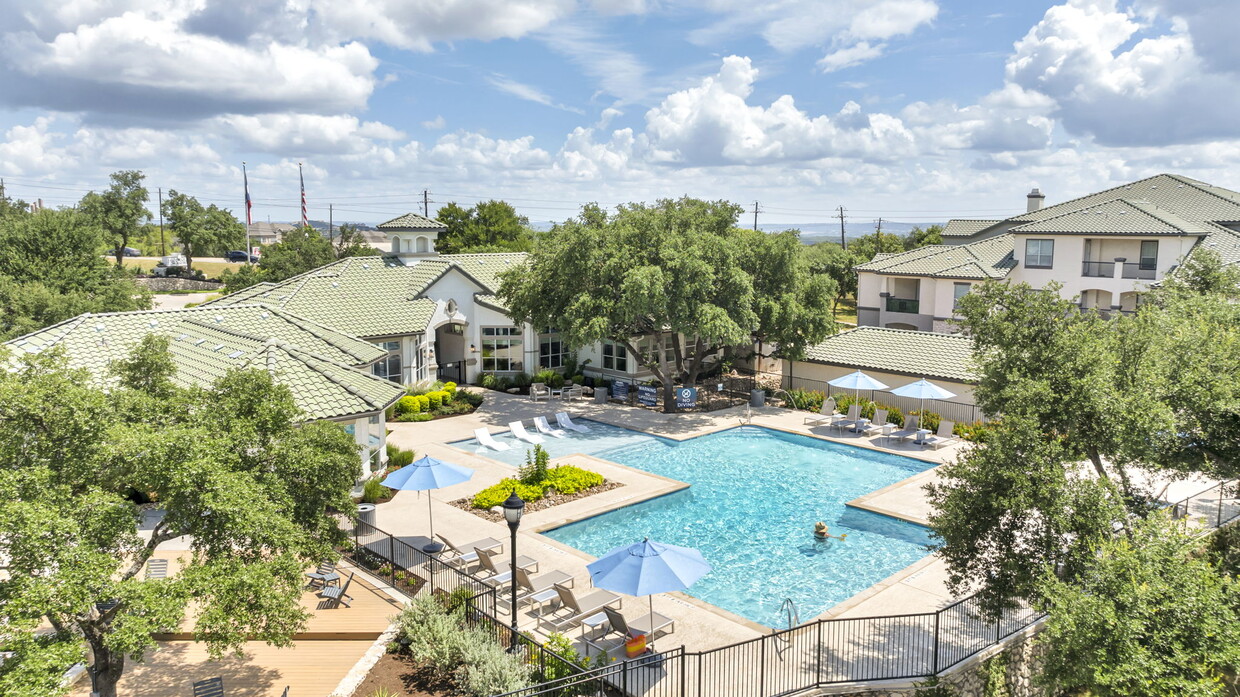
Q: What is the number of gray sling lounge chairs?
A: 10